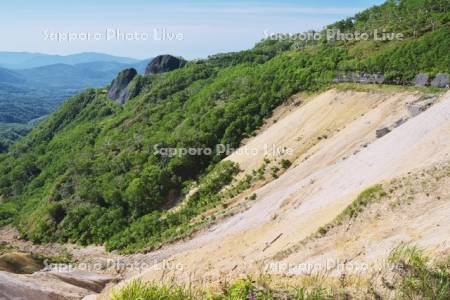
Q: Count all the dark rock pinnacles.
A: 2